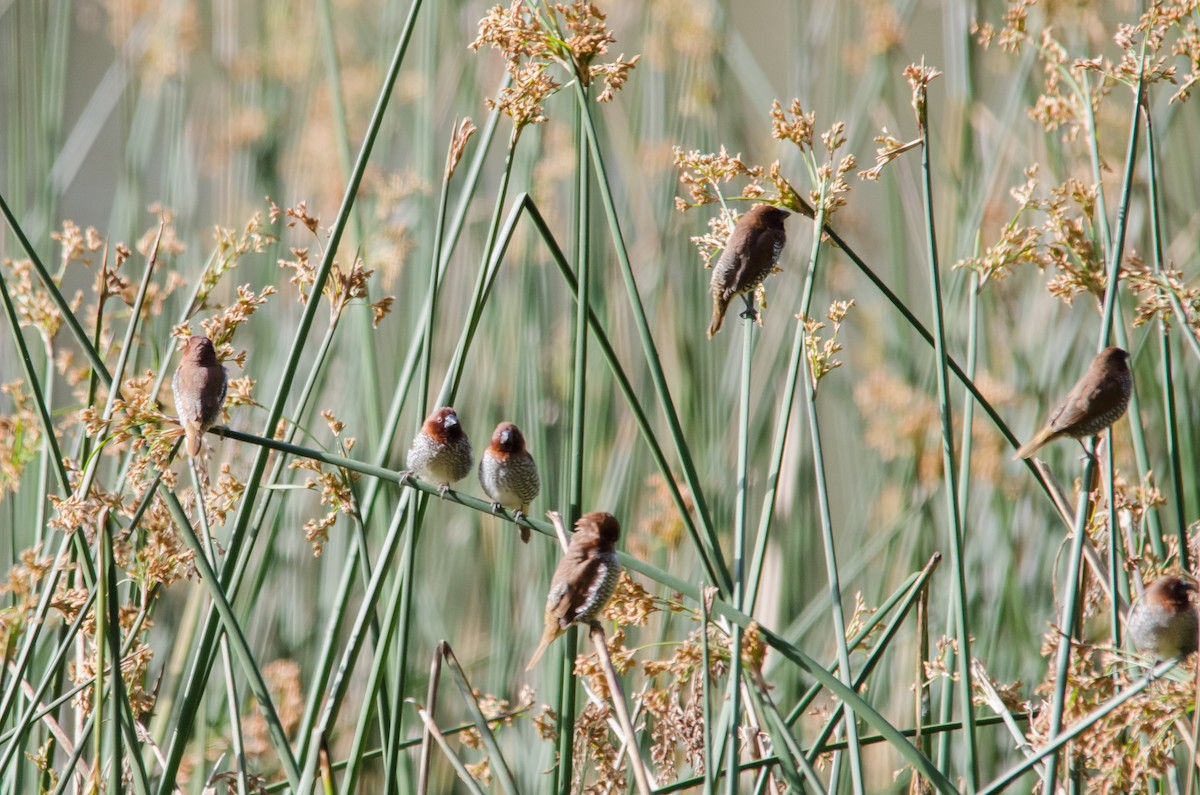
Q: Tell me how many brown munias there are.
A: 7